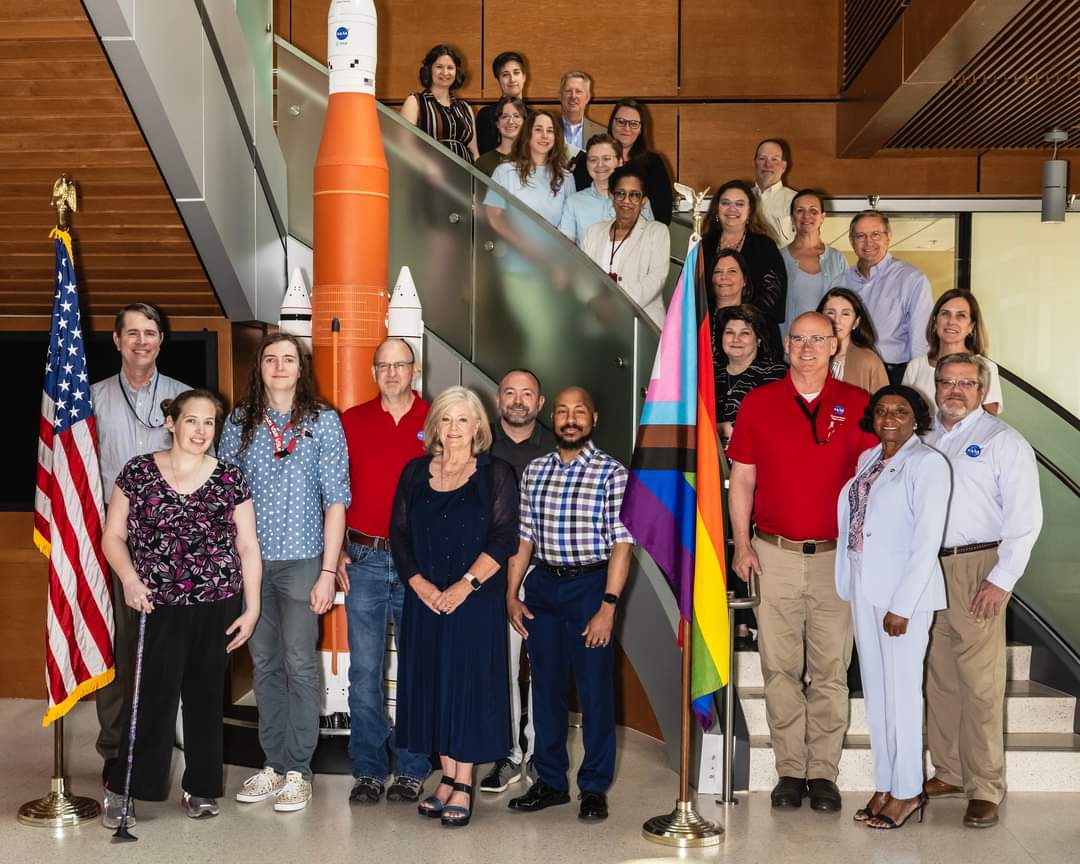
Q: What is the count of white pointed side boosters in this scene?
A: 2